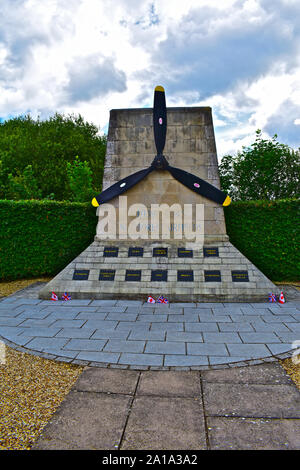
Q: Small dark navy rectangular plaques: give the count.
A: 12